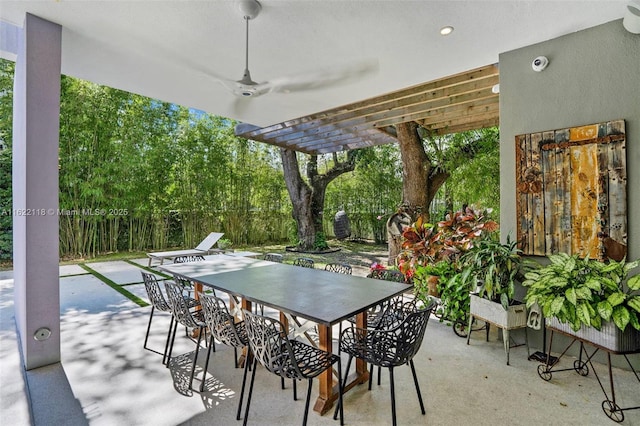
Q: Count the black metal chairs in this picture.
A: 10